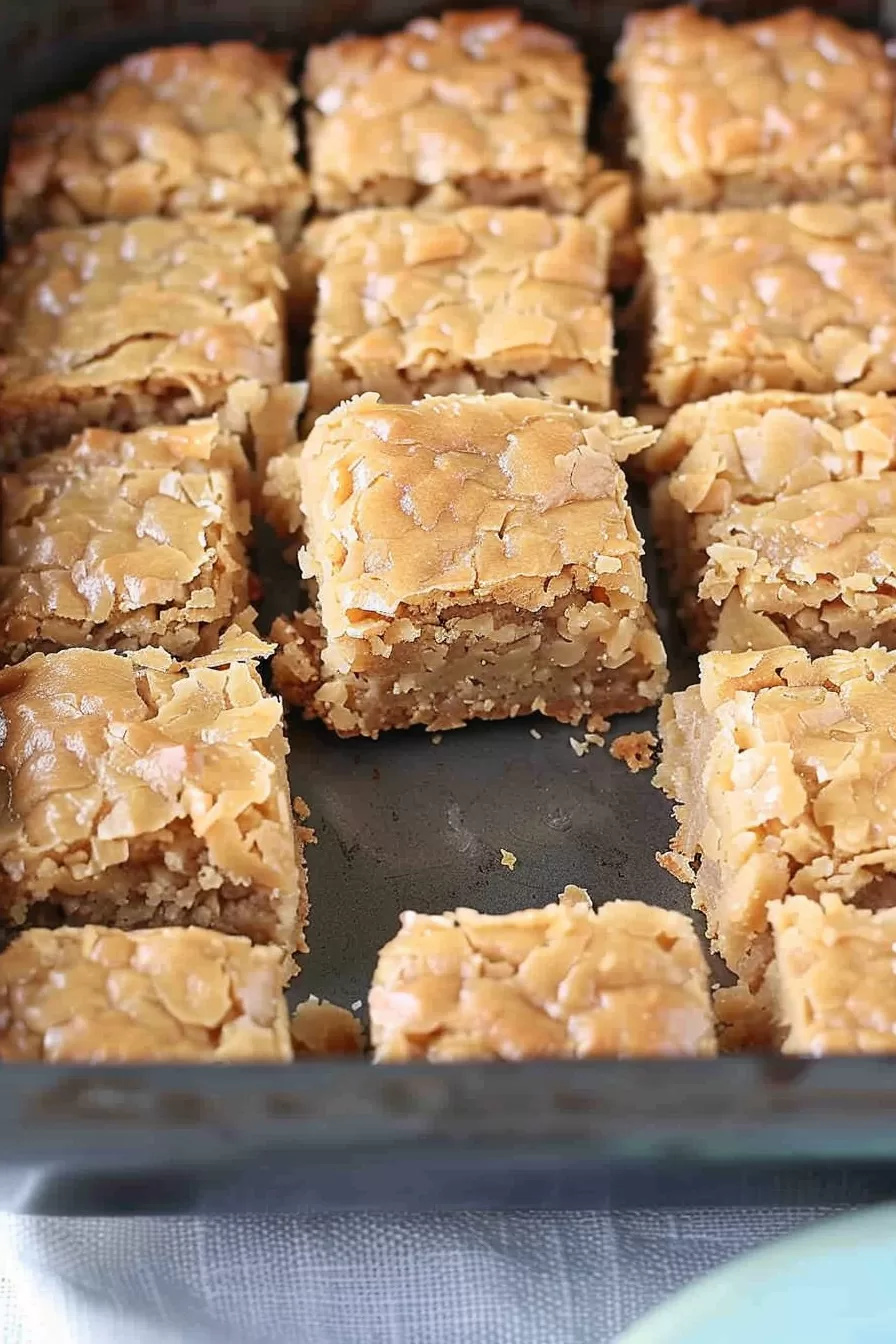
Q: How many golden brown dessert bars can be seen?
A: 14